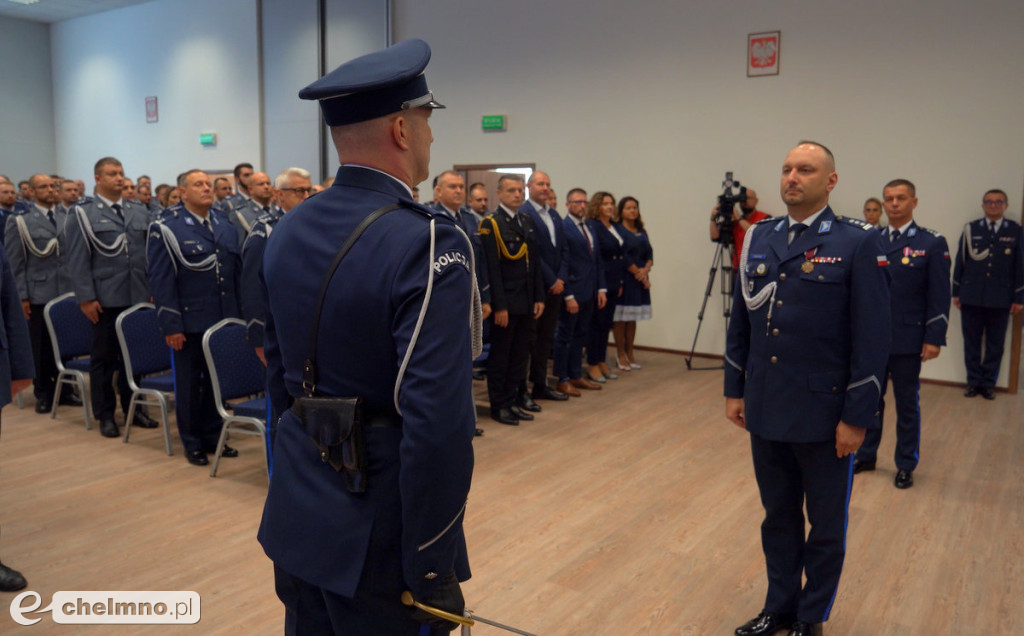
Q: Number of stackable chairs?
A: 3